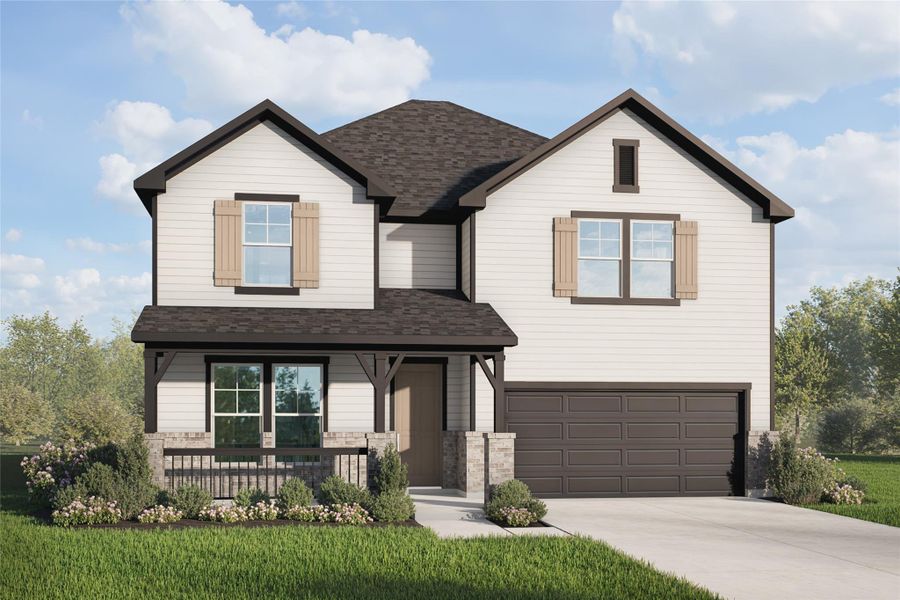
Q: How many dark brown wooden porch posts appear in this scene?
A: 3